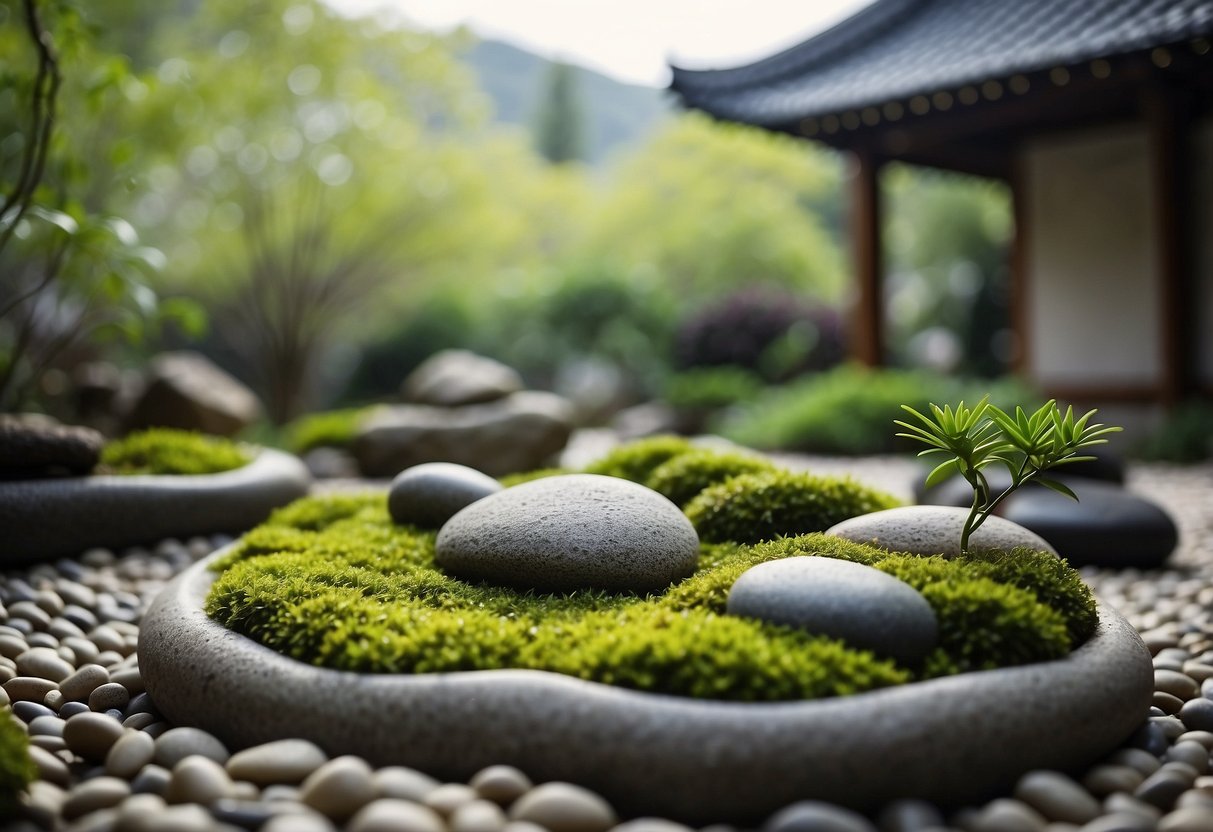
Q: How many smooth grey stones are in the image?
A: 4